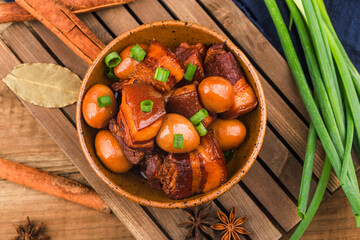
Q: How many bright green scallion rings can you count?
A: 9